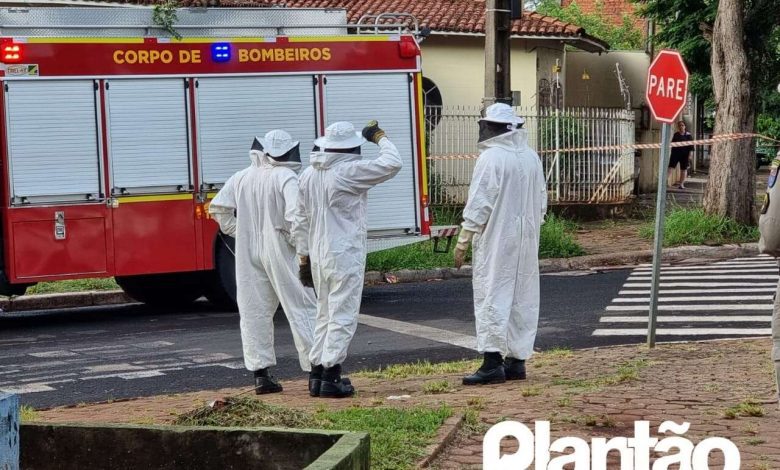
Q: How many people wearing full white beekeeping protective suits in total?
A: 3